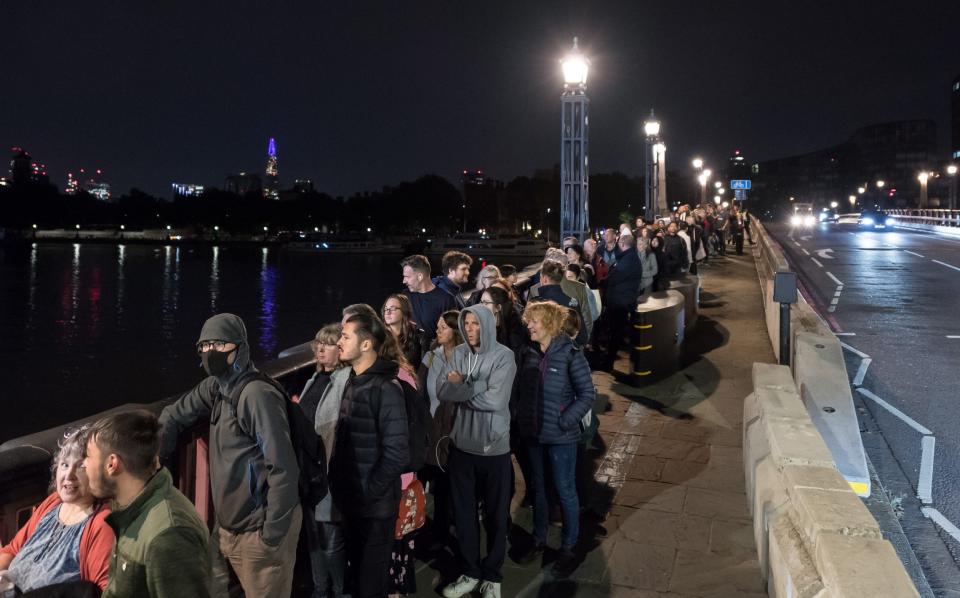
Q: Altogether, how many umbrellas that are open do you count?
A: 0